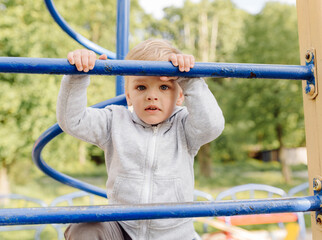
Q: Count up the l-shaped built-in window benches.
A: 0